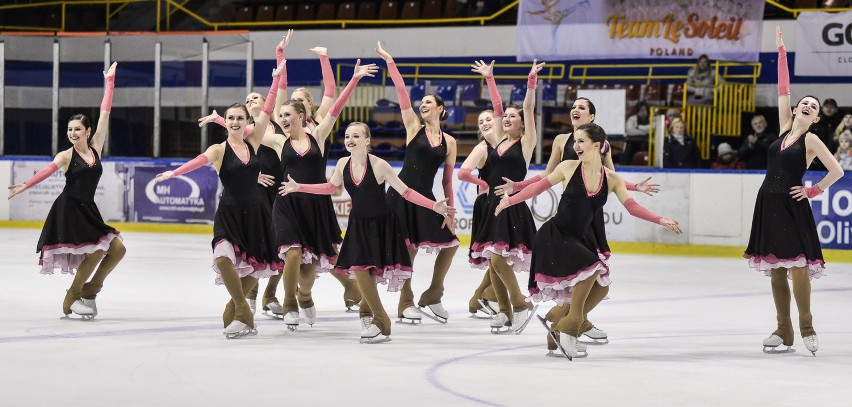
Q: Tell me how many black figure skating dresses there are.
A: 12